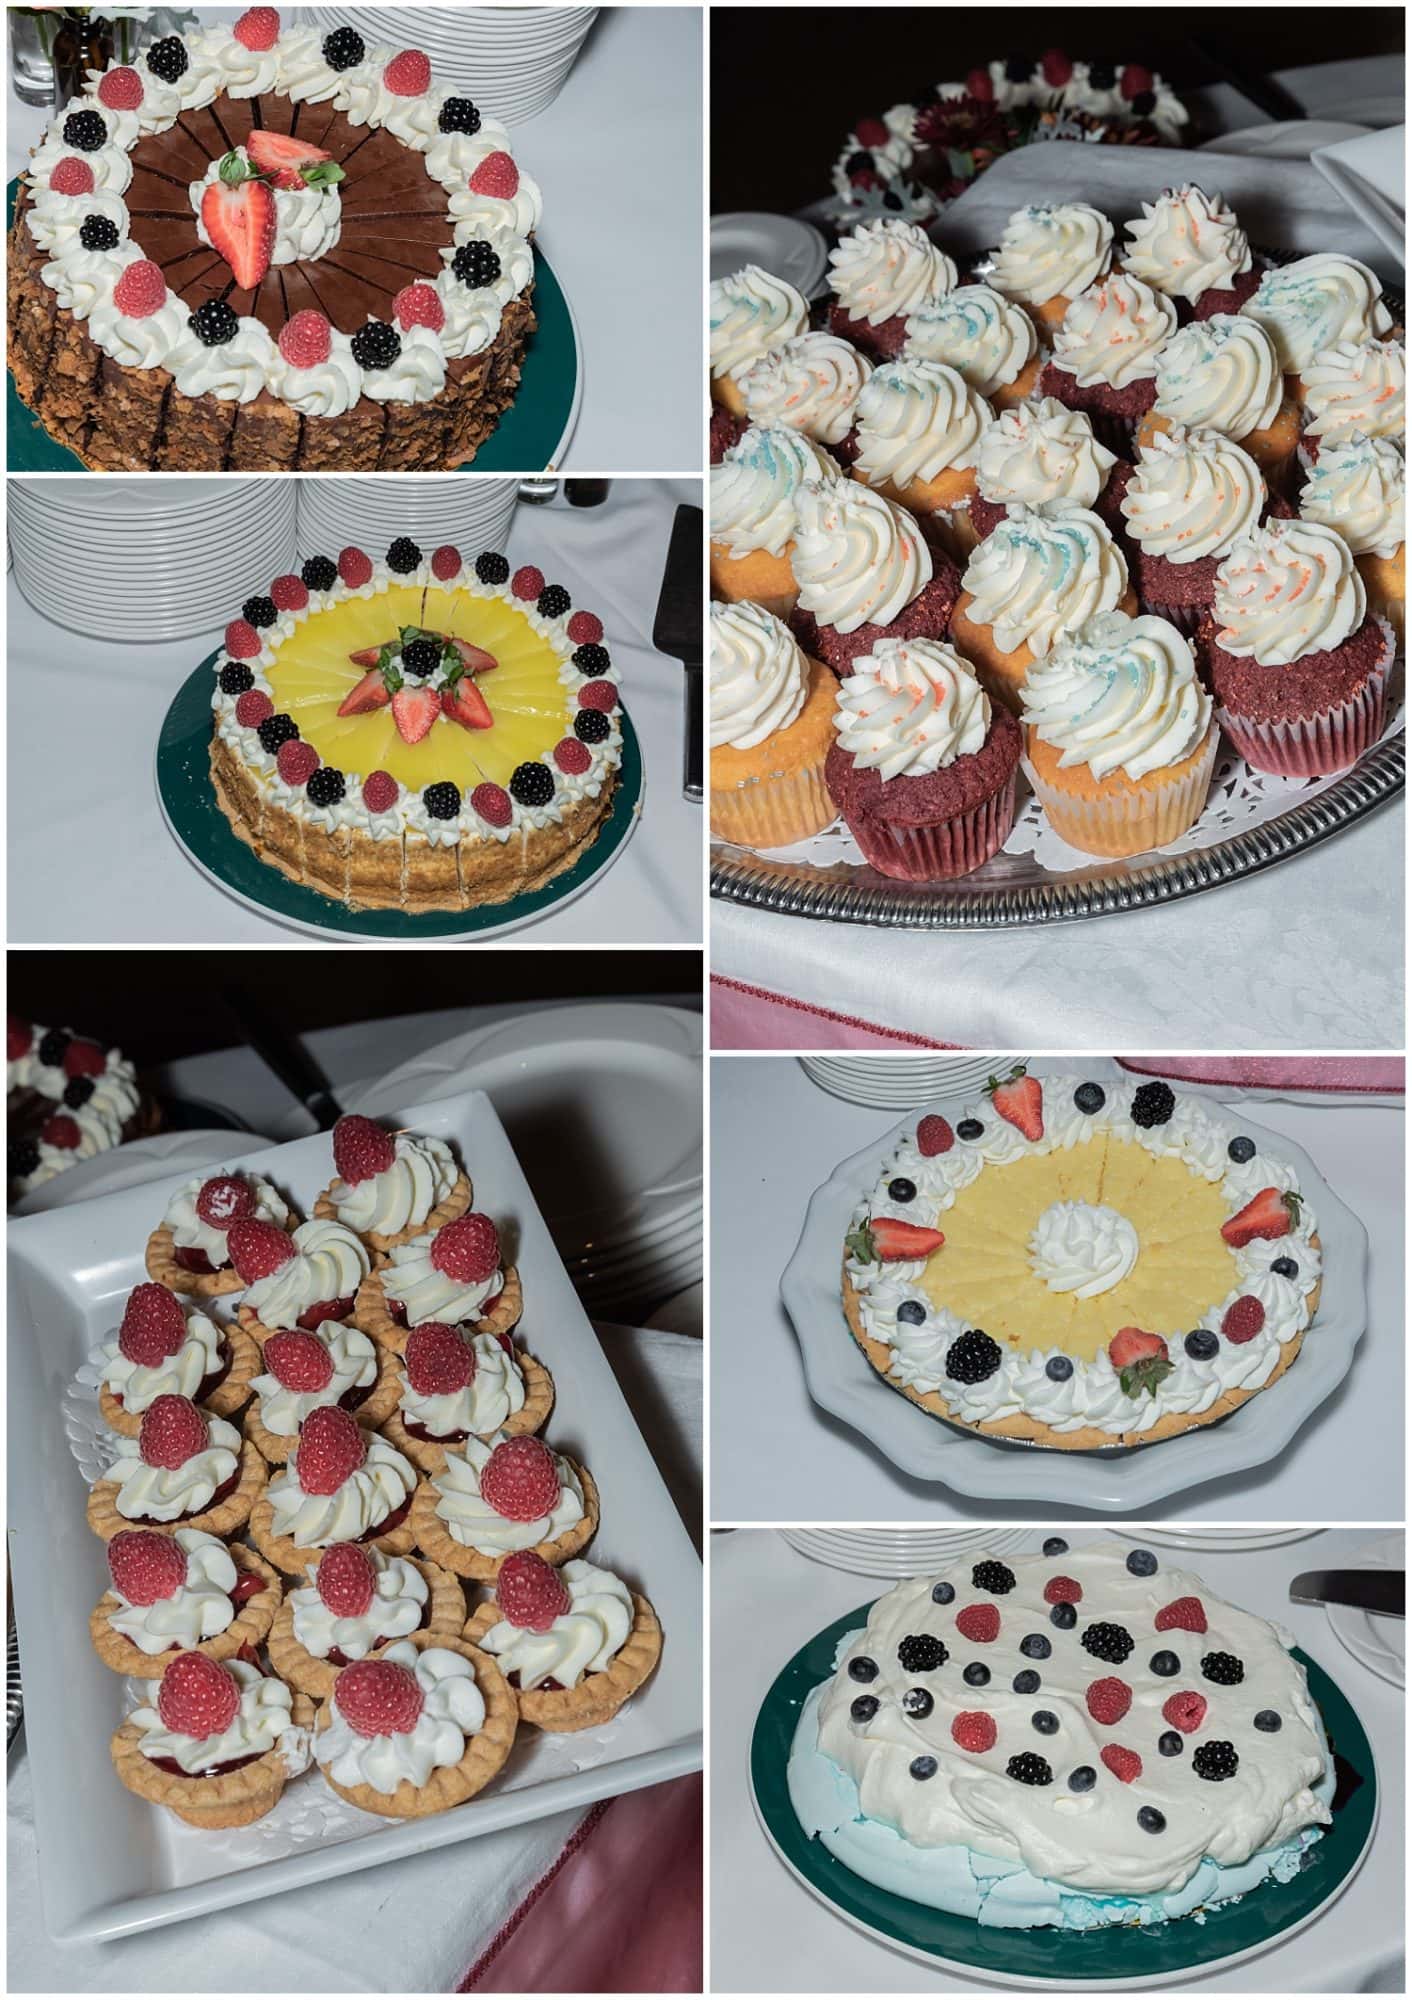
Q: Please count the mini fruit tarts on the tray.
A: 15